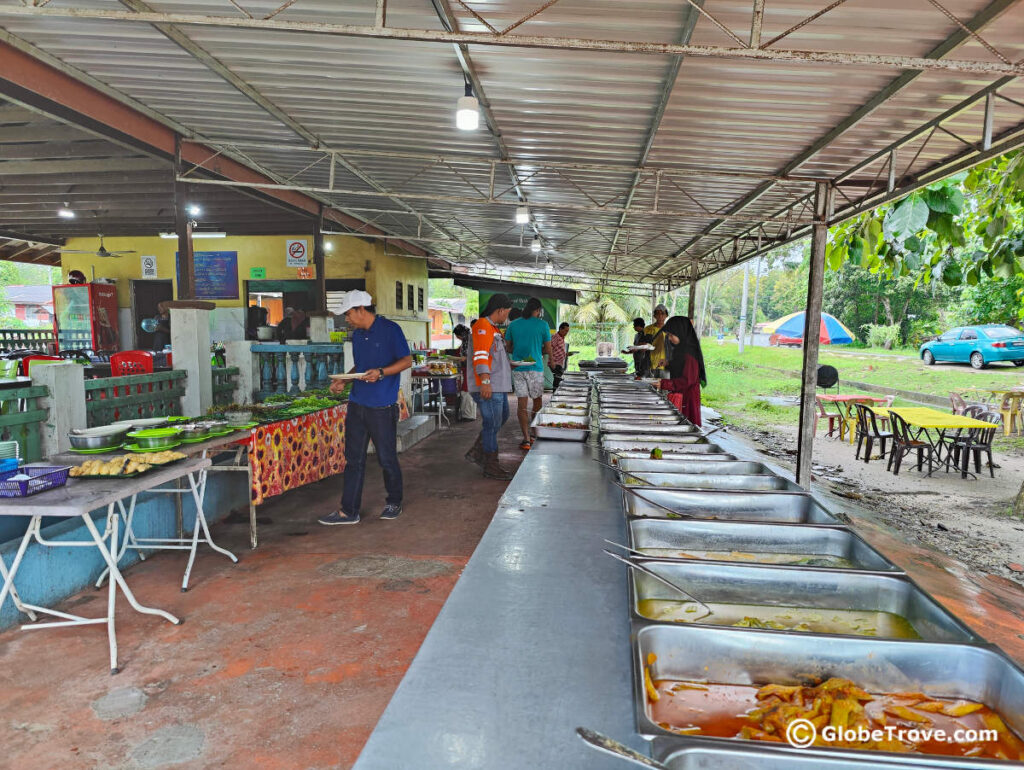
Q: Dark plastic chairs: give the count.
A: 4